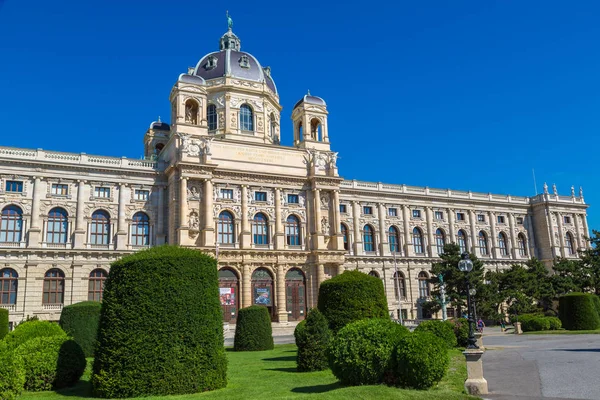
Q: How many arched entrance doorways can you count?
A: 3